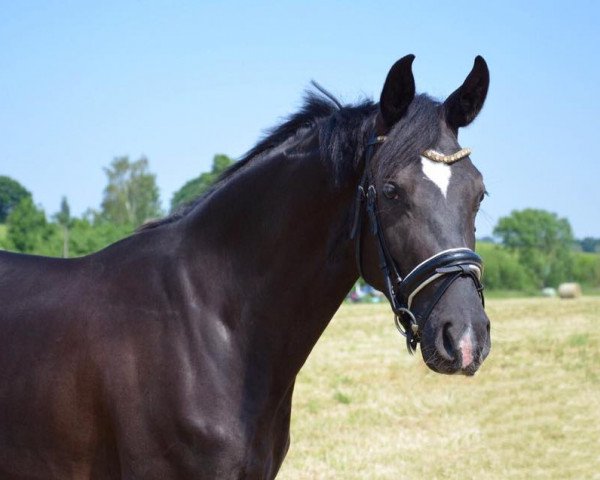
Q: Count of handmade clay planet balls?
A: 0